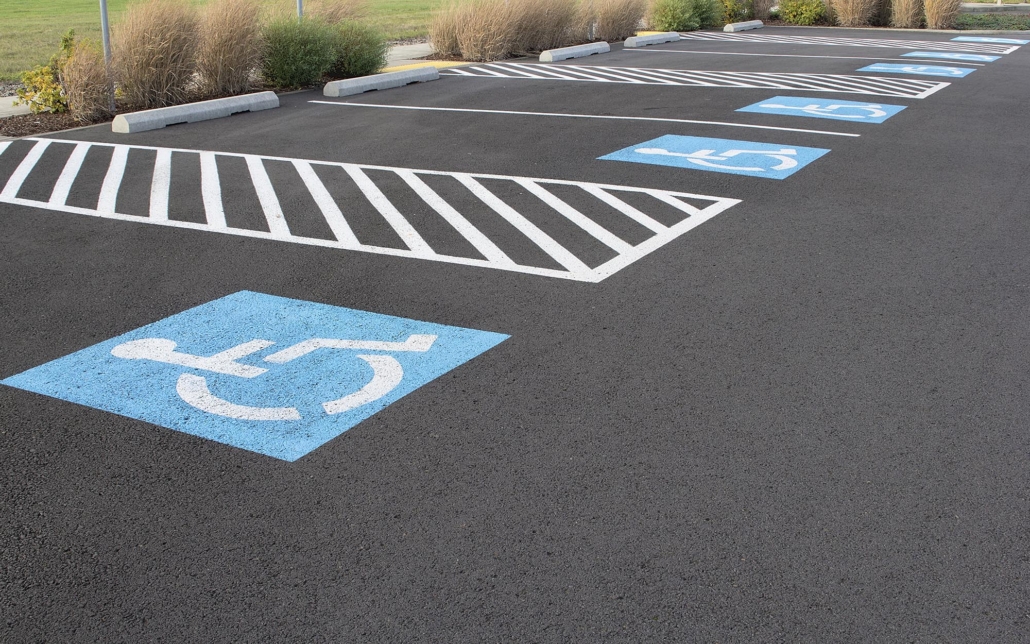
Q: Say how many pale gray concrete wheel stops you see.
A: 5